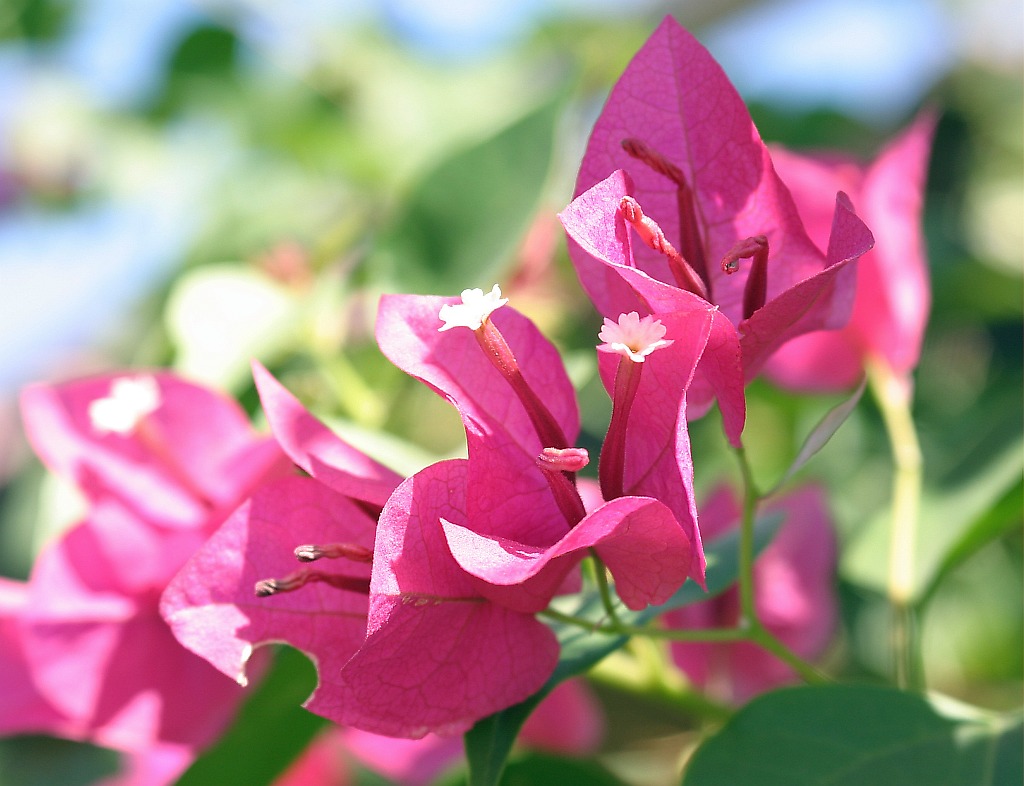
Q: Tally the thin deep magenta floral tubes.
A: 8